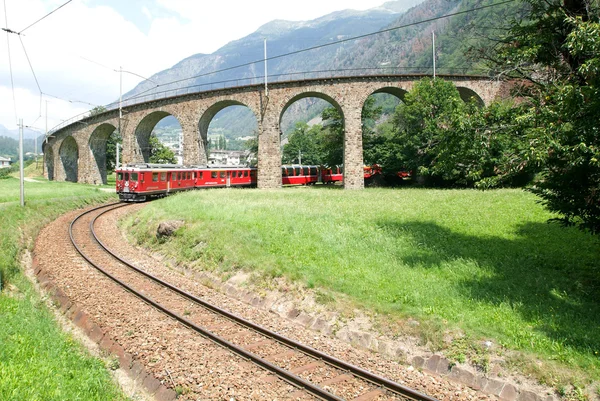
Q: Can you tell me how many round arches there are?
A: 8